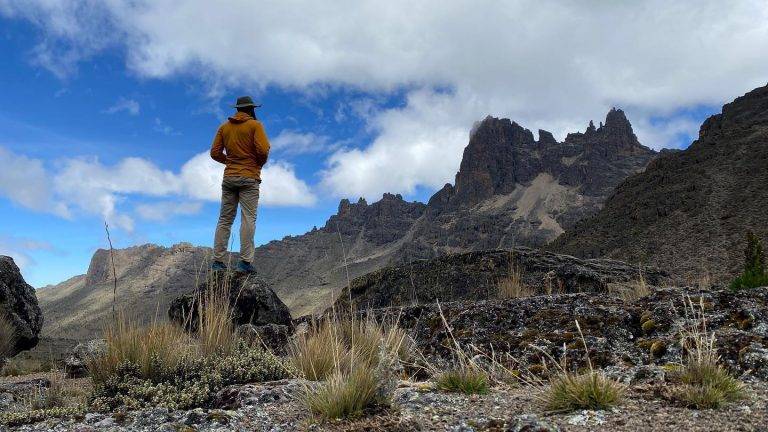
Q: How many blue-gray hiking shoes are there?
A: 2